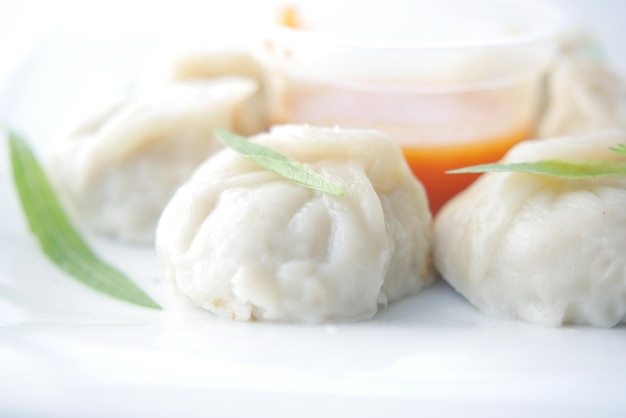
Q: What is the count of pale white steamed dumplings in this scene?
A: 5